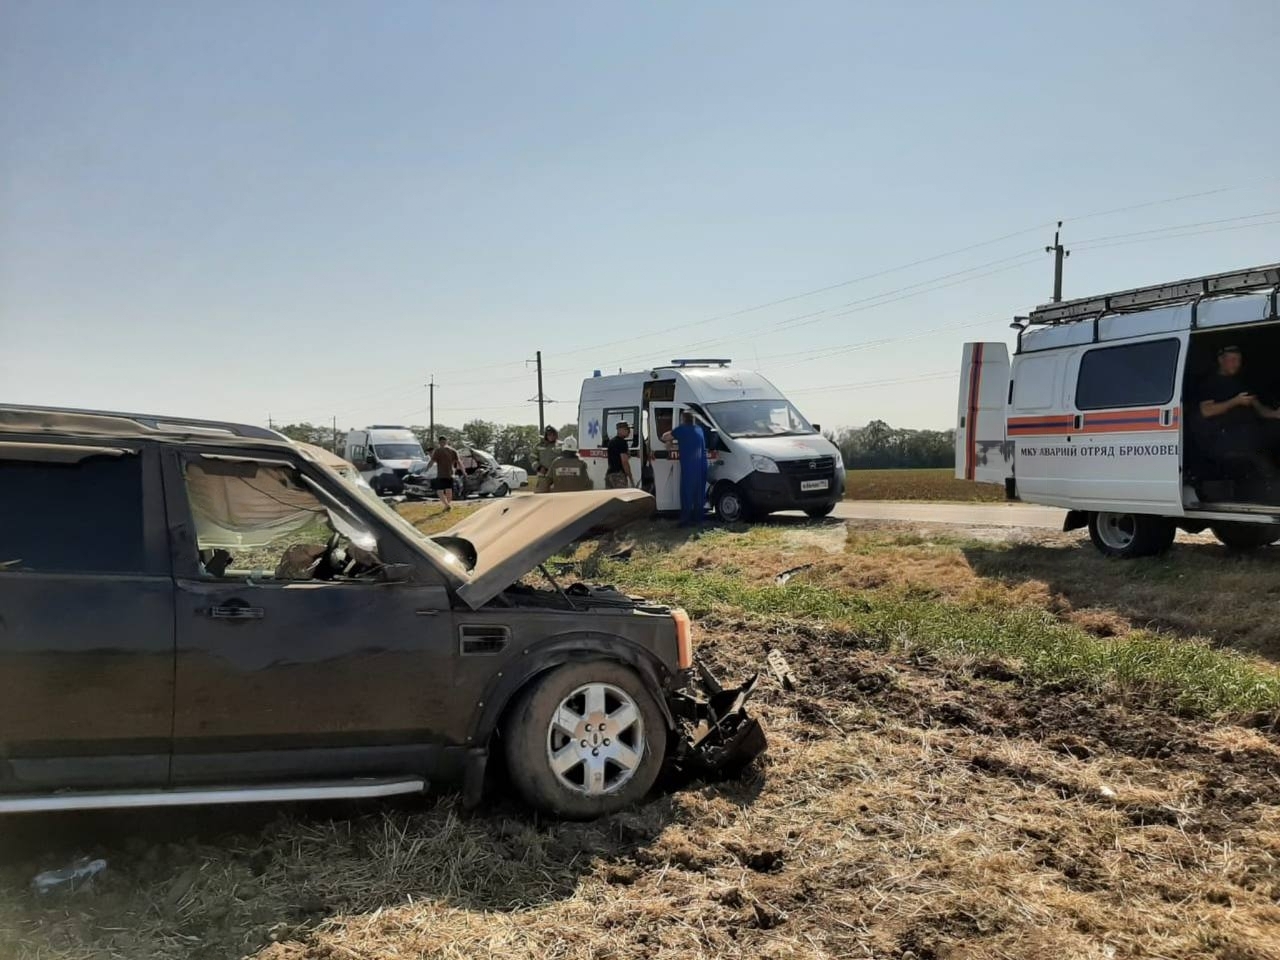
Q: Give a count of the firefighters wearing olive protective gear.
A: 2